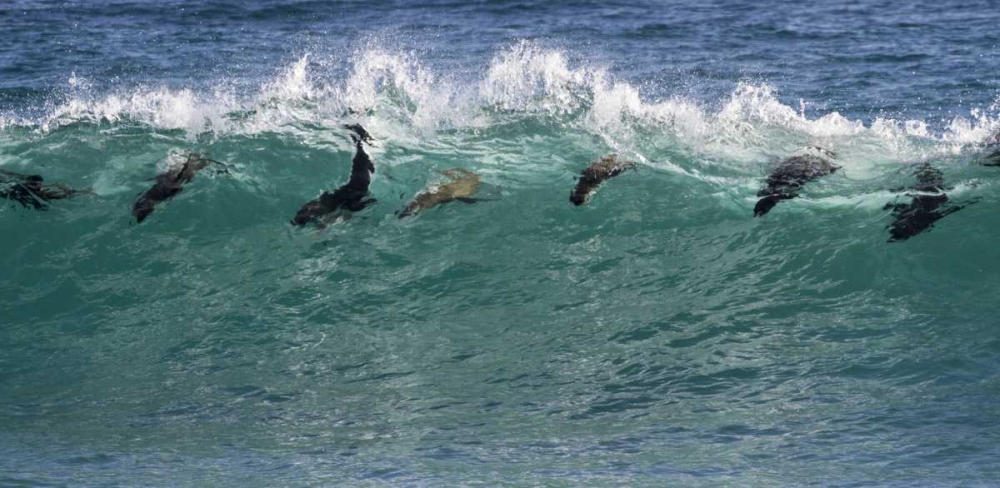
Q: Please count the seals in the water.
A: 8